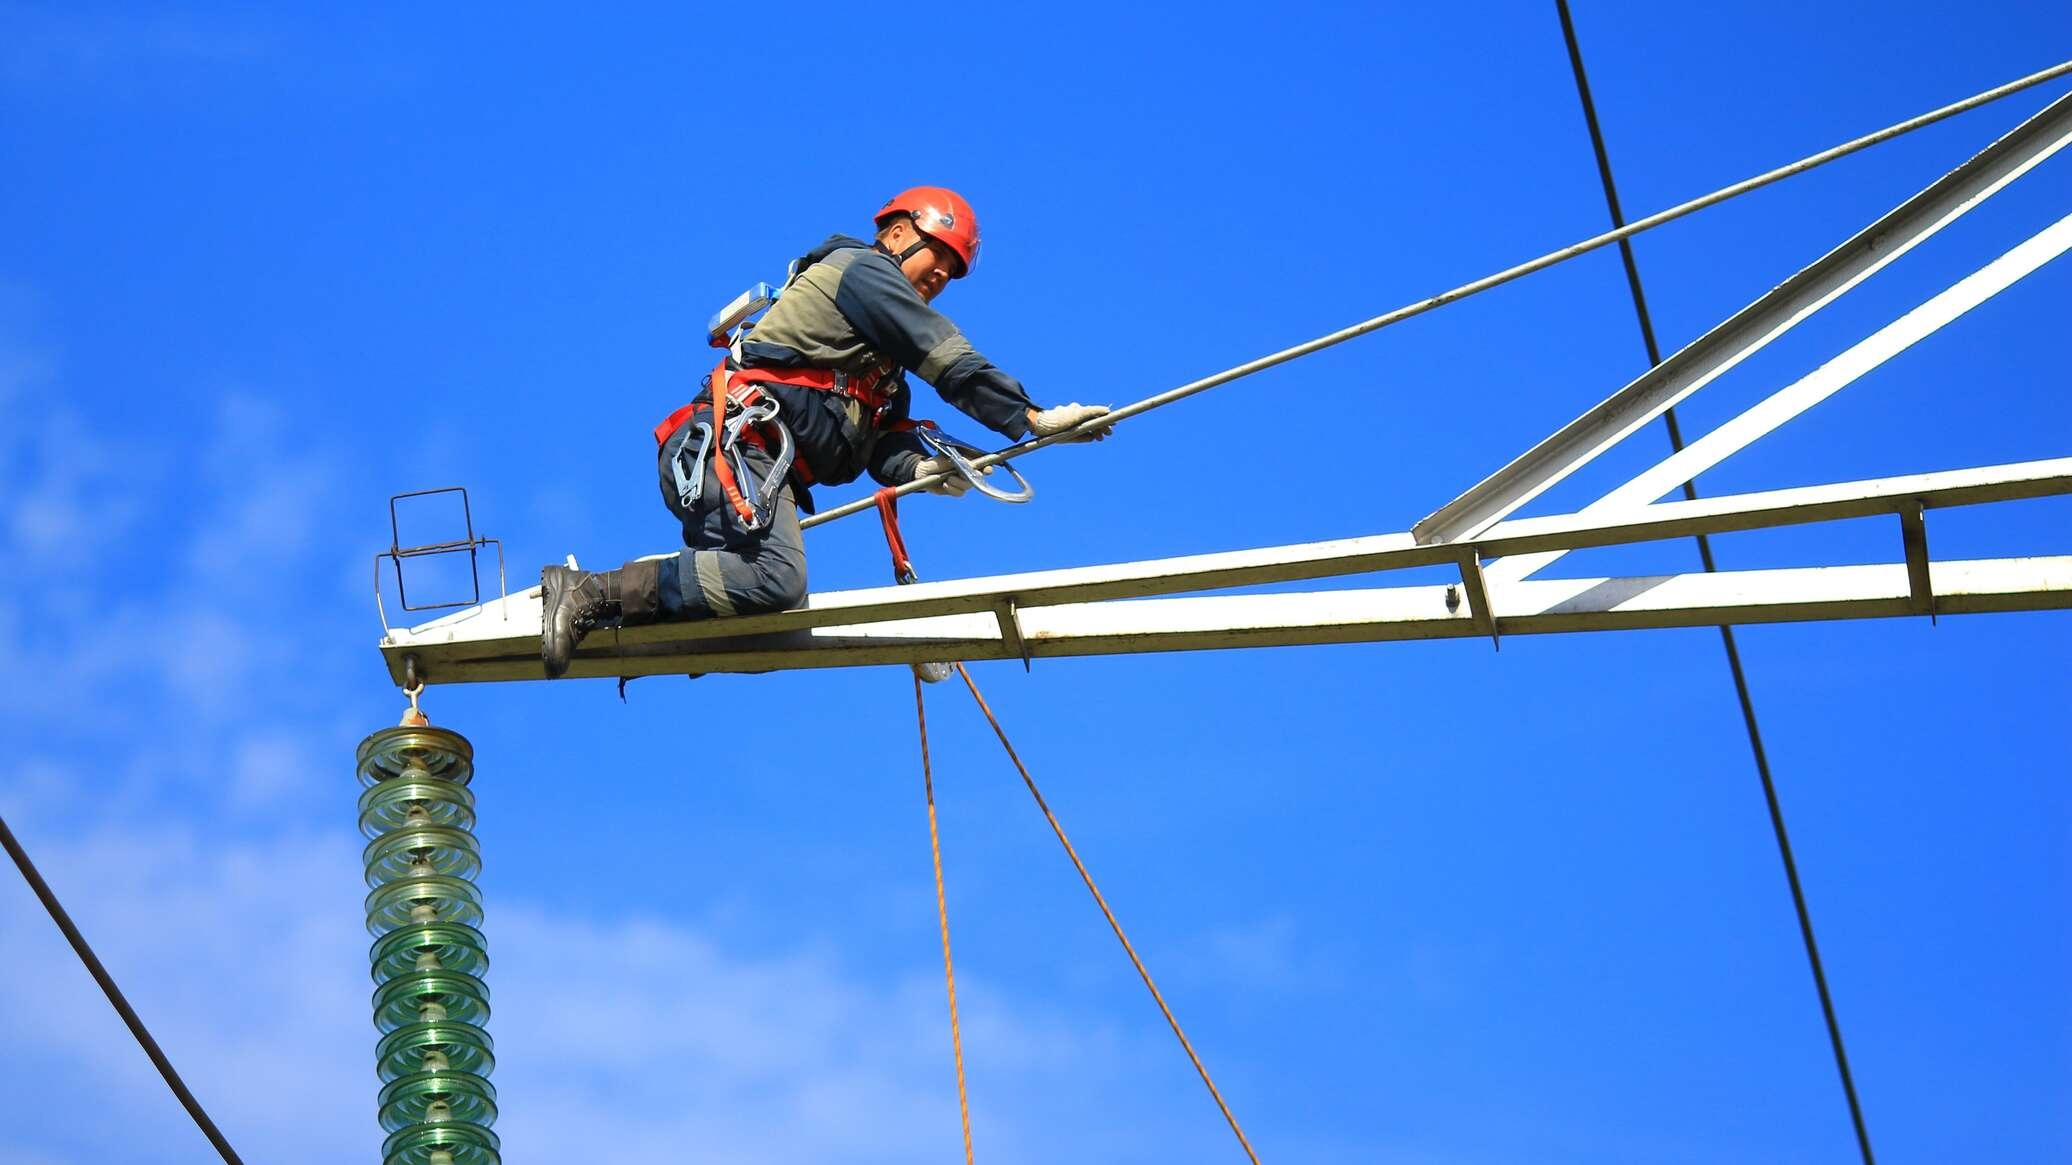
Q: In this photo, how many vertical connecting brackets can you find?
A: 3